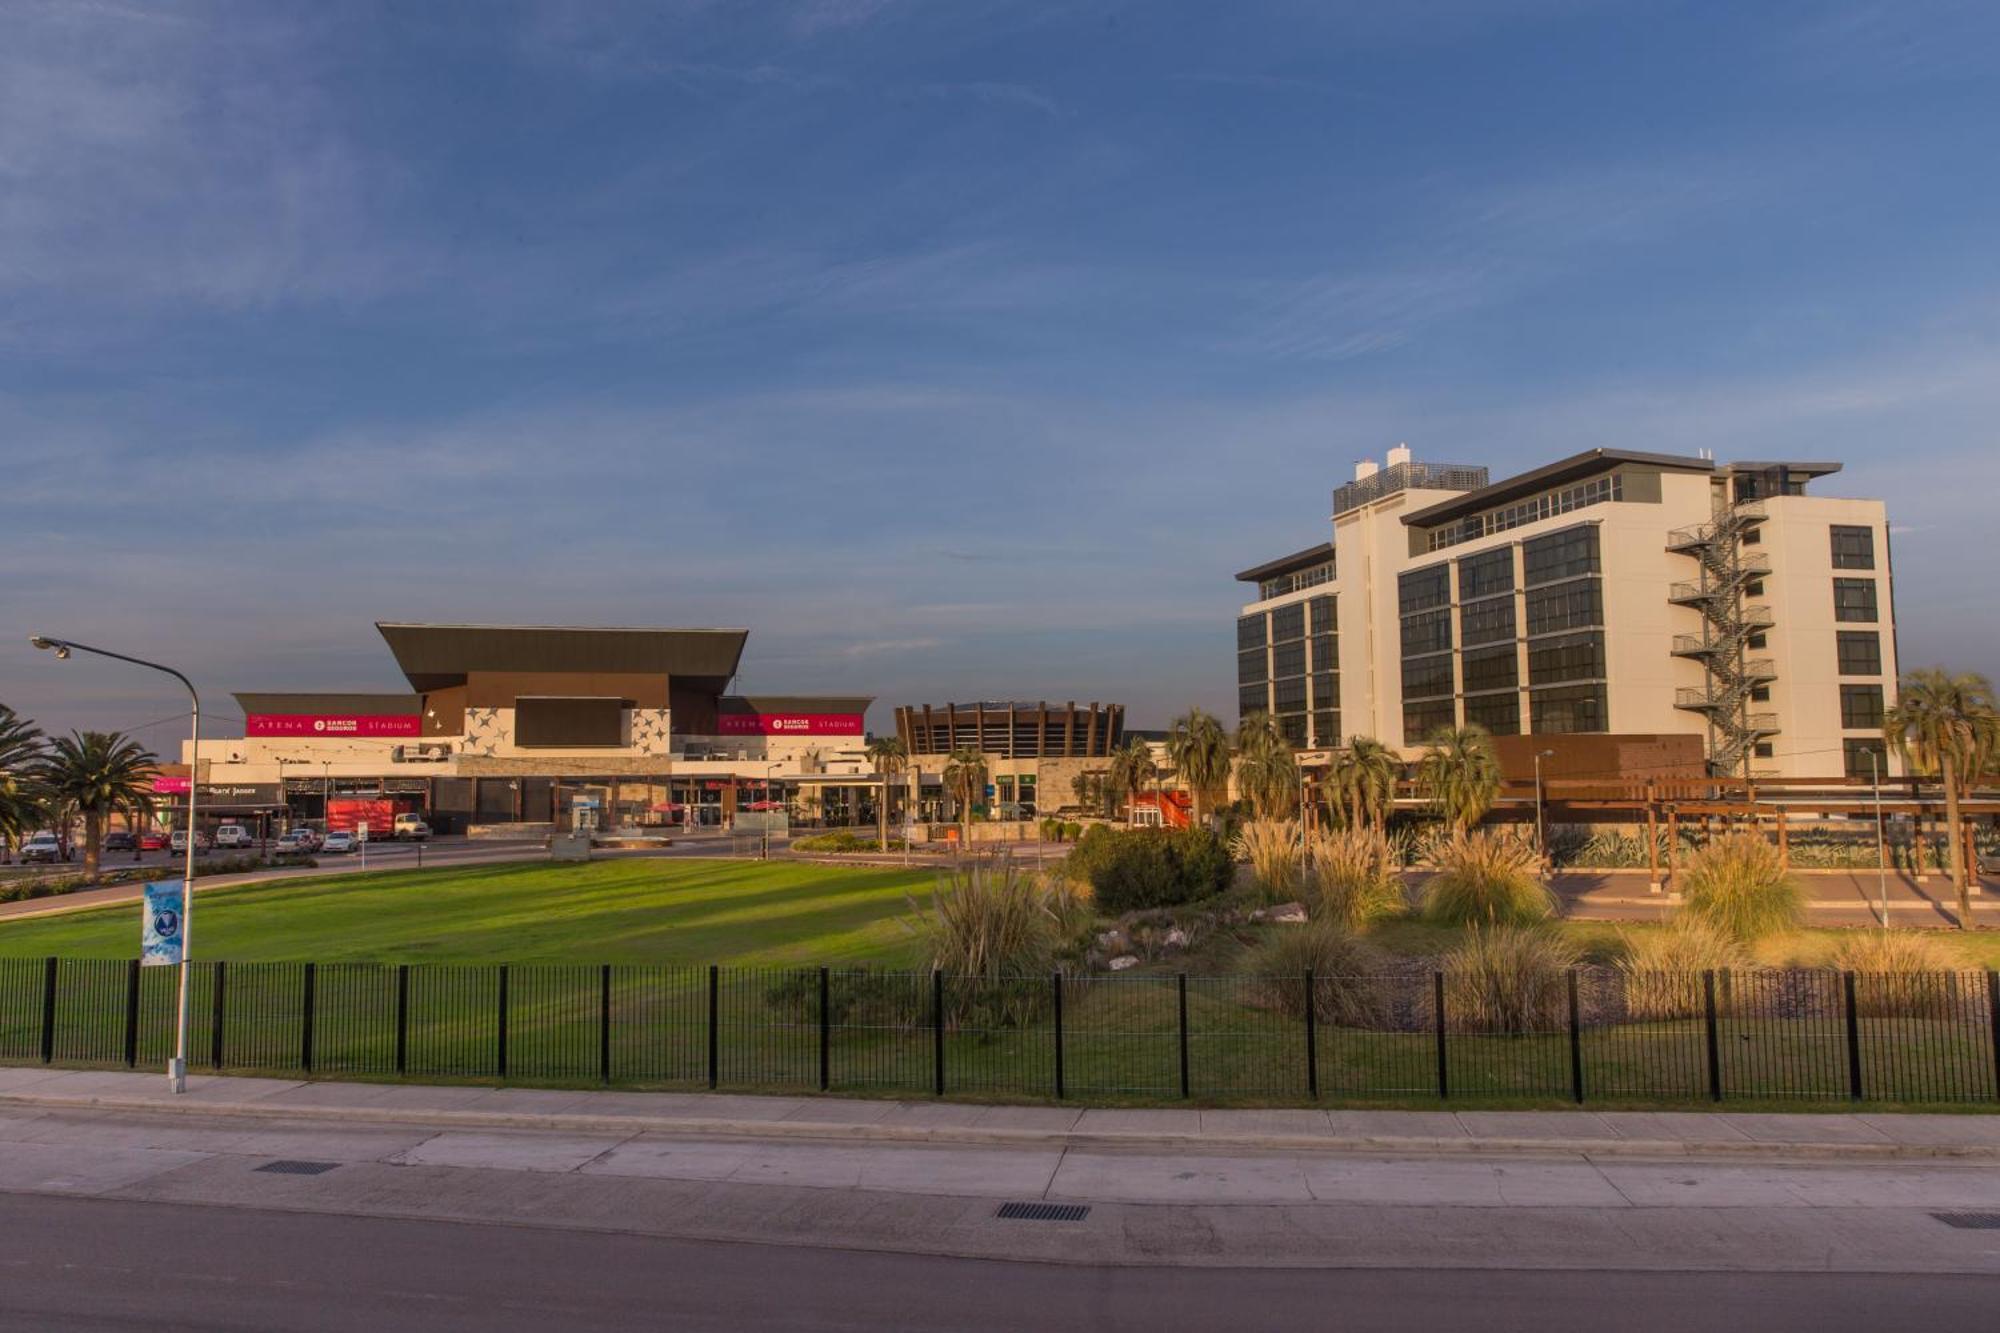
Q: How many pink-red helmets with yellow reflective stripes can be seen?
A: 0